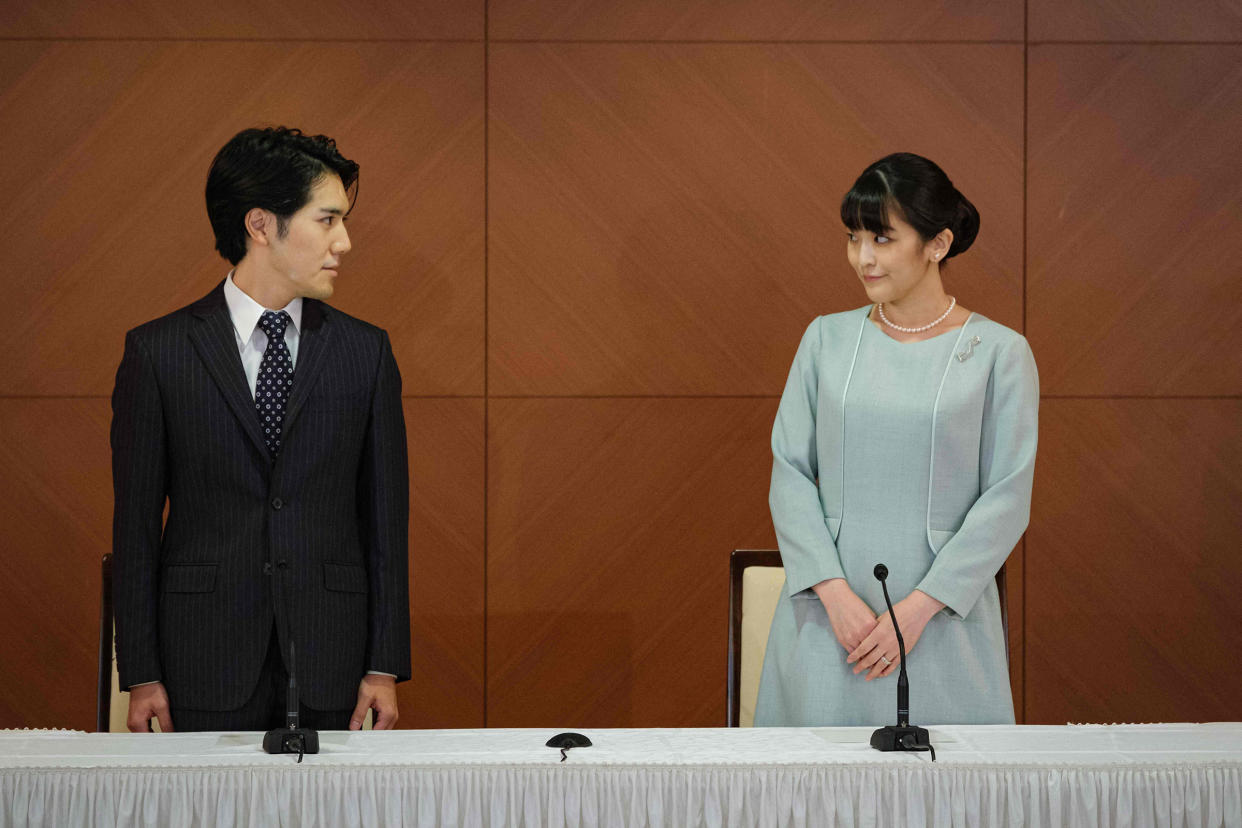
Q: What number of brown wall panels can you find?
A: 9